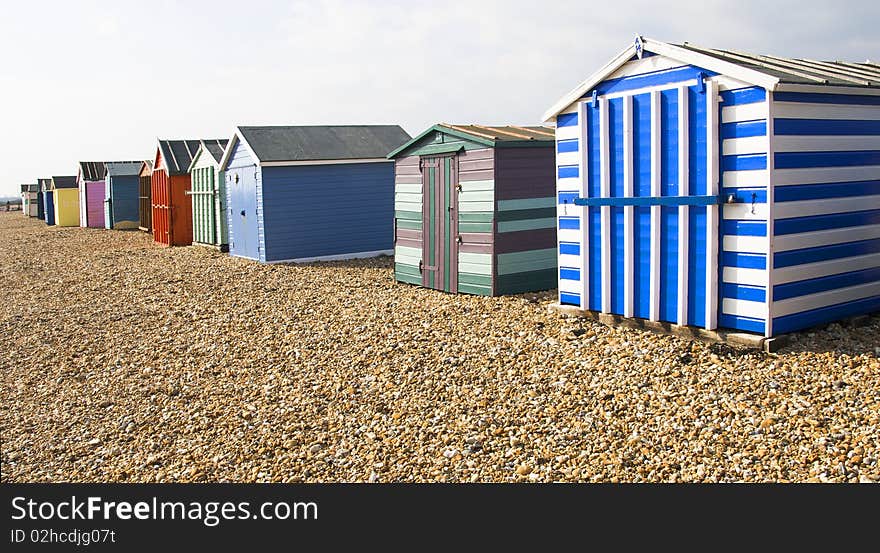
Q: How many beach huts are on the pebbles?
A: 13